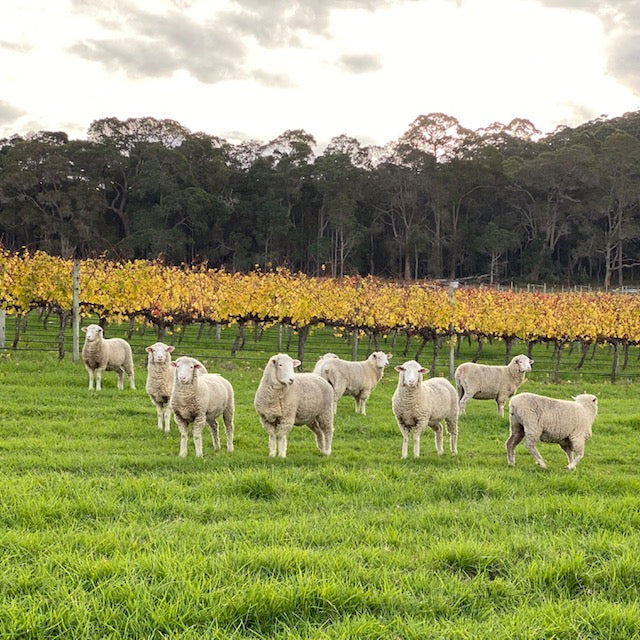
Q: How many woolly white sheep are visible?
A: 9